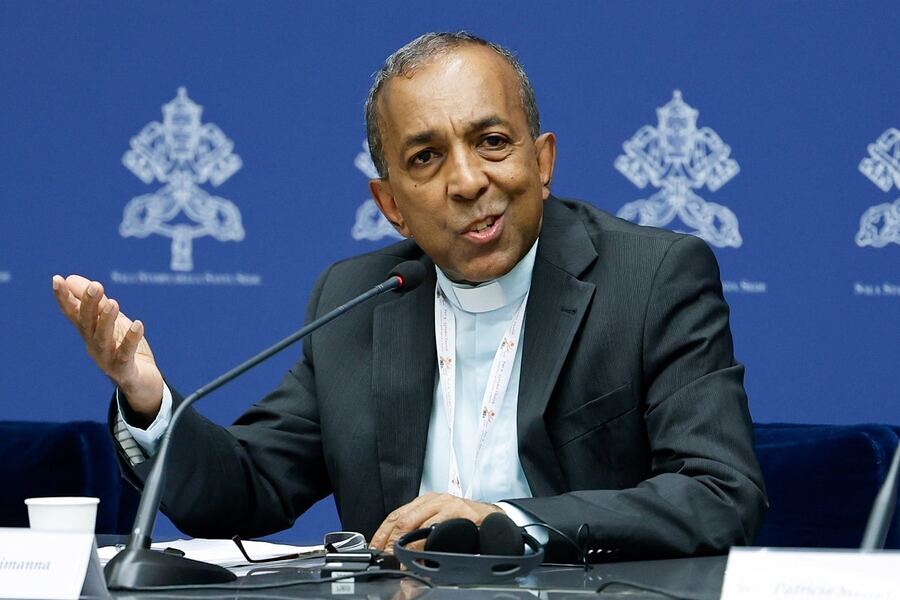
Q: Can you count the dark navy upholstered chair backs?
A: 2